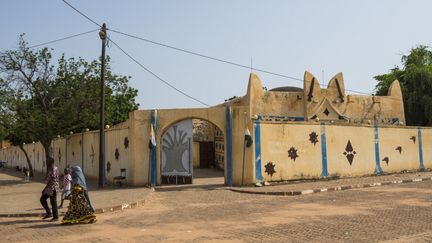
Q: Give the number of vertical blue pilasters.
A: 6